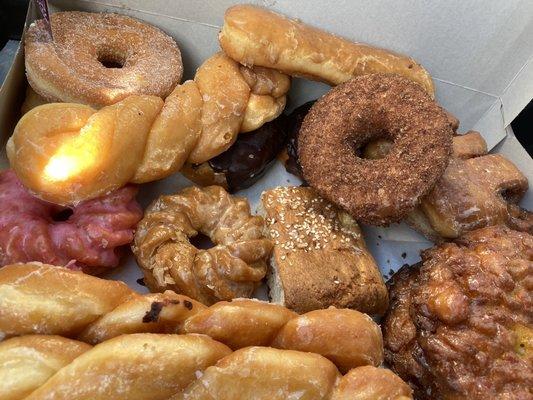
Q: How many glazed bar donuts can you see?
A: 1